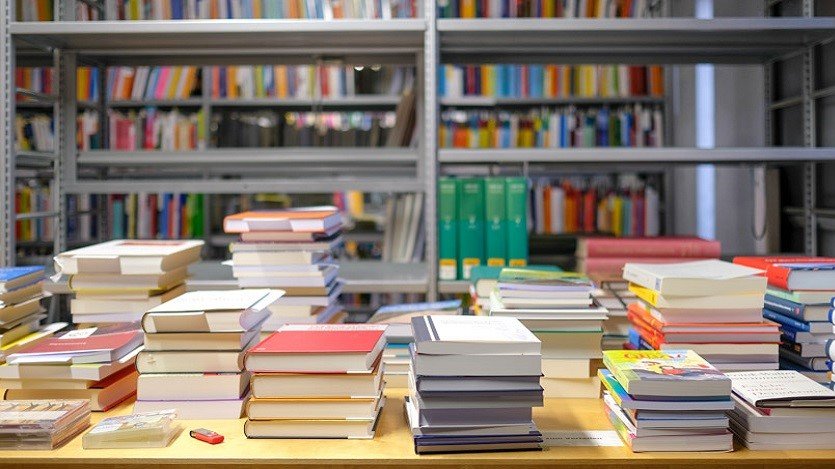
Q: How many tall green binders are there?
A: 4